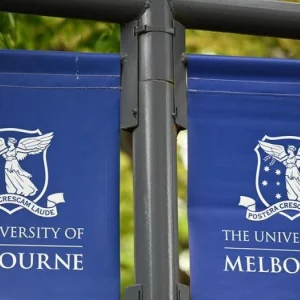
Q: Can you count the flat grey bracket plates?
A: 4